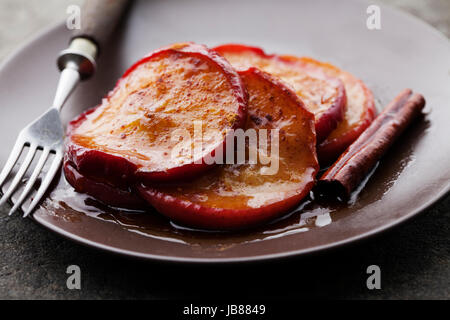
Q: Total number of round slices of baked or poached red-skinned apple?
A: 5